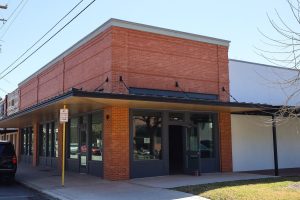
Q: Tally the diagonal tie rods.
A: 4